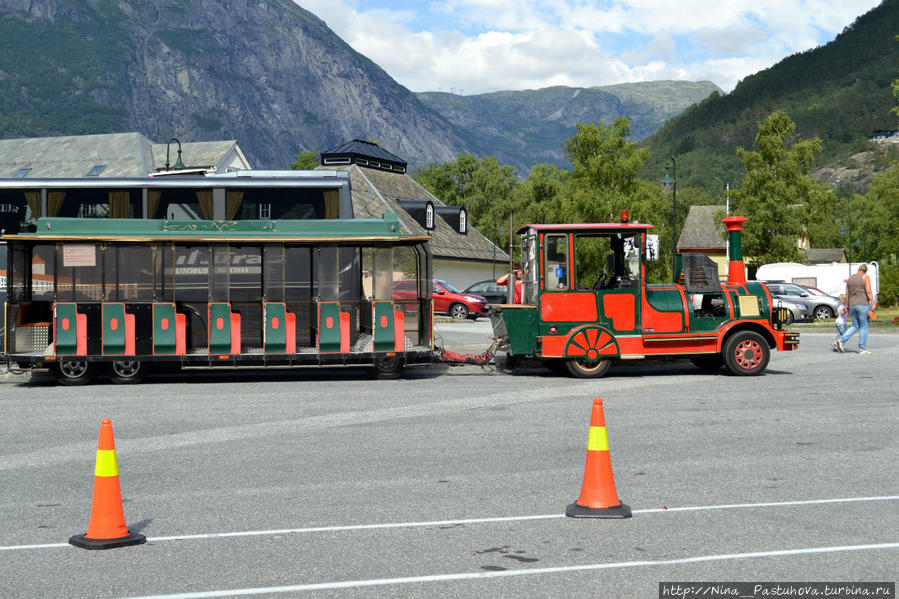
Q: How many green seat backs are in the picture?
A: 7